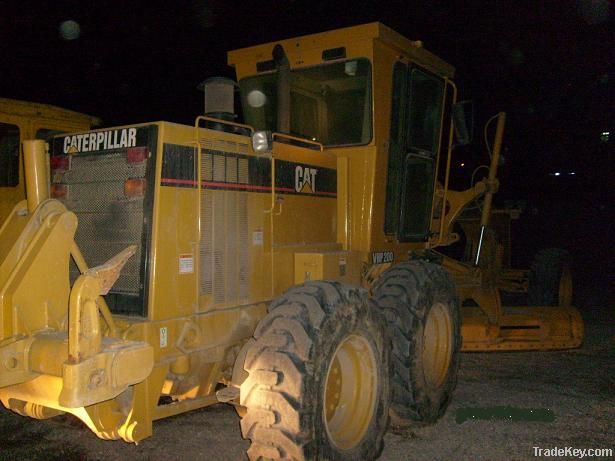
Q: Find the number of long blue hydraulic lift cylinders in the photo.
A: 0